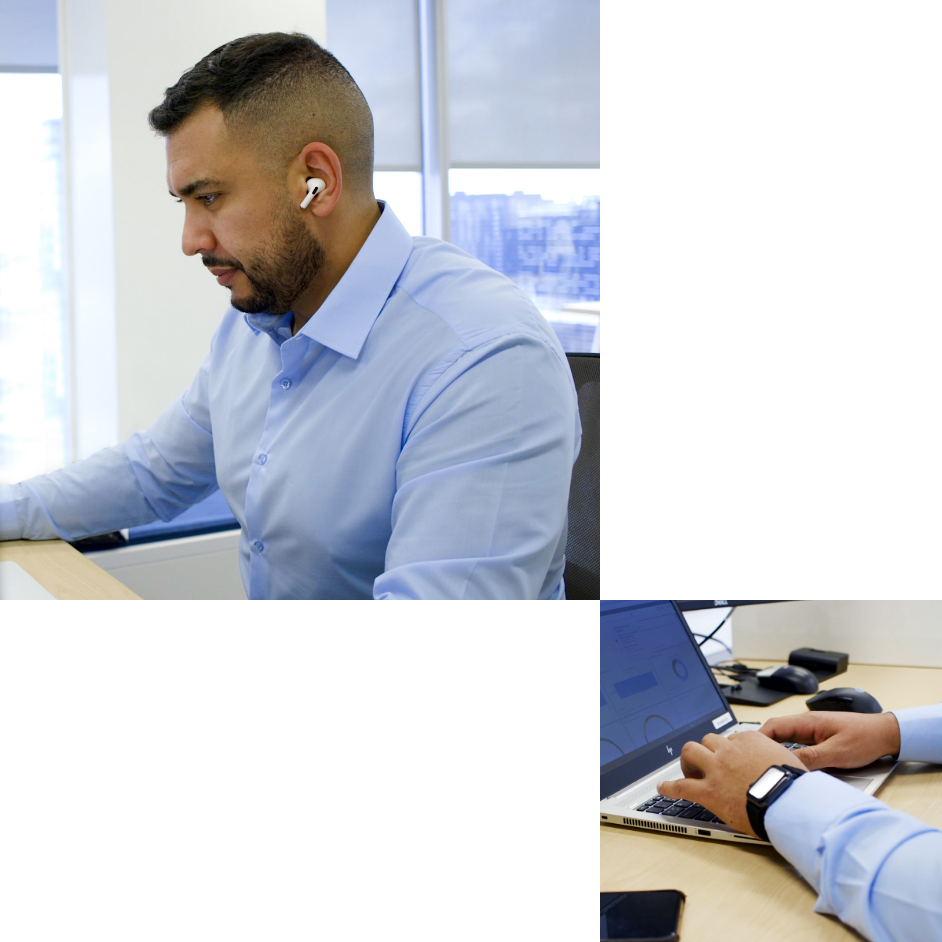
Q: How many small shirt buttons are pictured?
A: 3